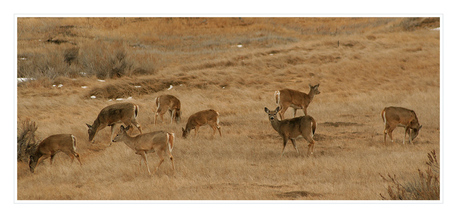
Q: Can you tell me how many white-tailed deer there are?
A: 8